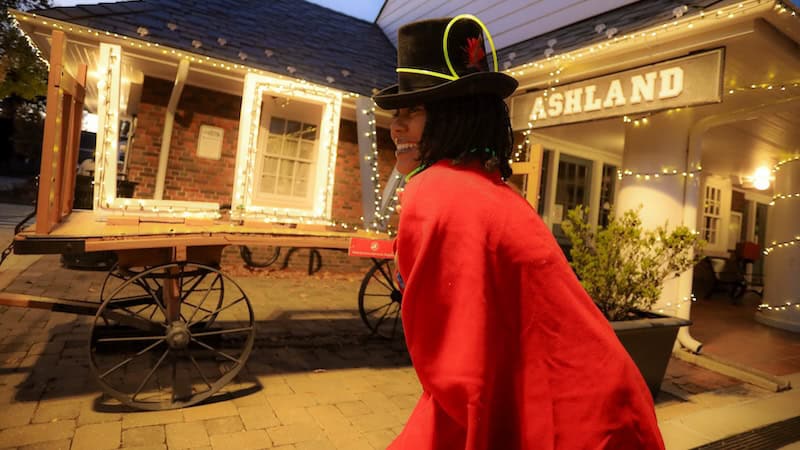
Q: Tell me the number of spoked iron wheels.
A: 3